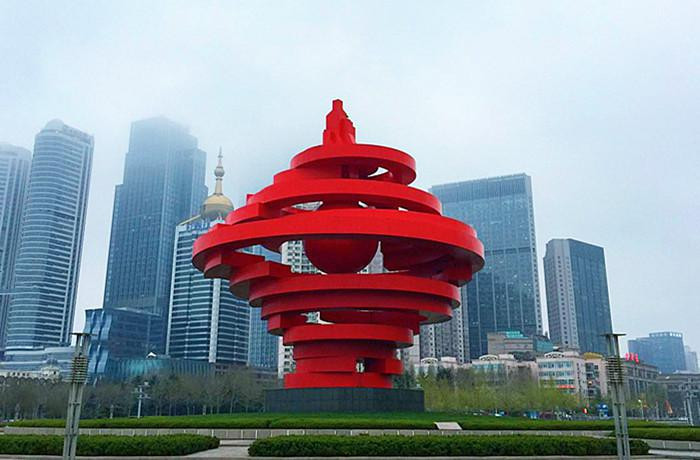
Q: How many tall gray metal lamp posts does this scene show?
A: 2